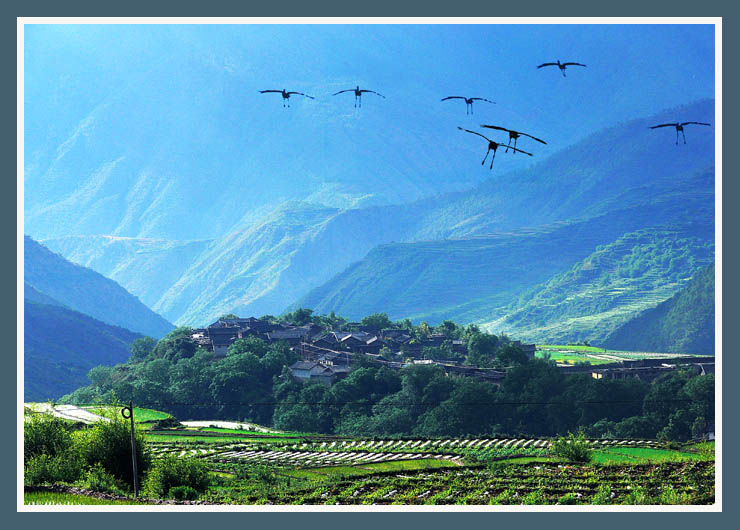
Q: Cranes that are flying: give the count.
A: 7